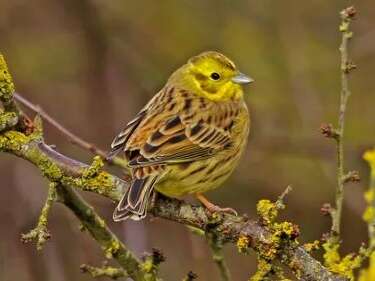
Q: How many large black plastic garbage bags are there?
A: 0